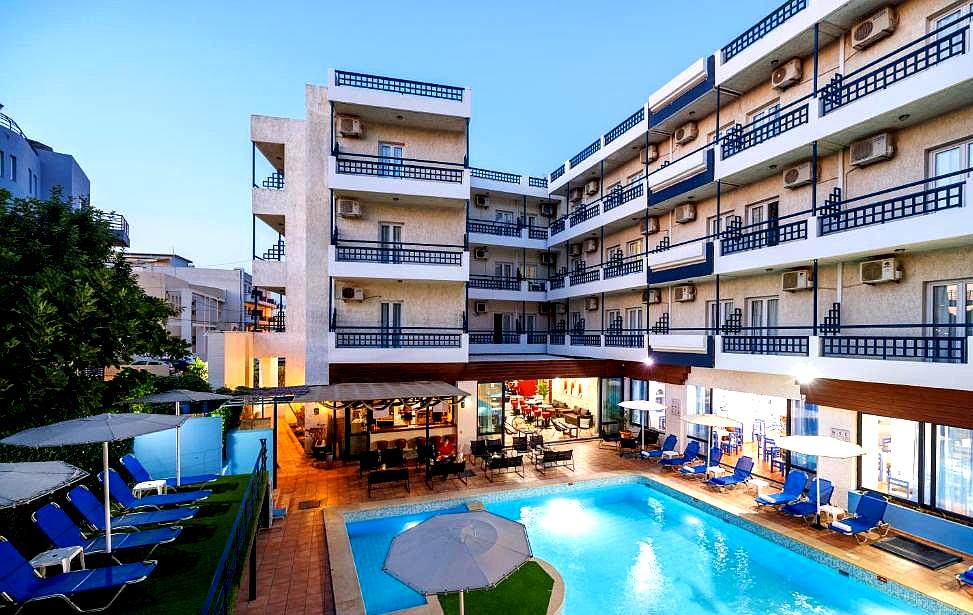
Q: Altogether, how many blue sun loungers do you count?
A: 13